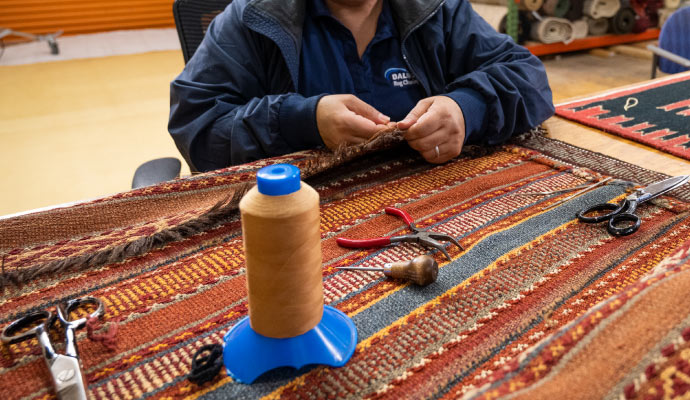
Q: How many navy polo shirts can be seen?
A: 1